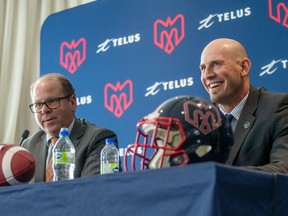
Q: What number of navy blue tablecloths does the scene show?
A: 1